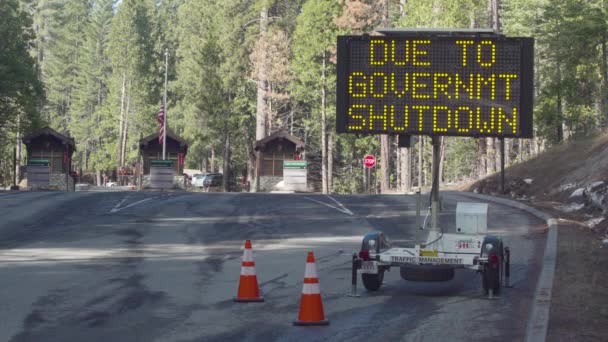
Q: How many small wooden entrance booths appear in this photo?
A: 3